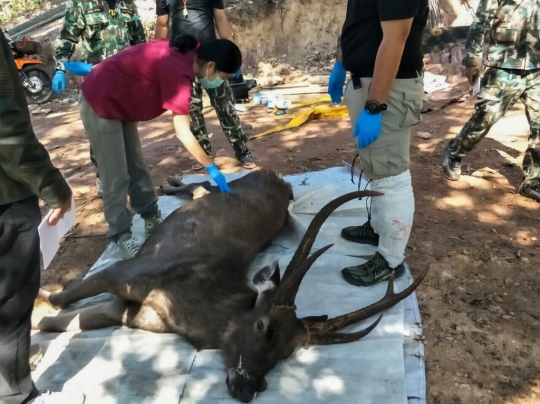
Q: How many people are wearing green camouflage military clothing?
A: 3